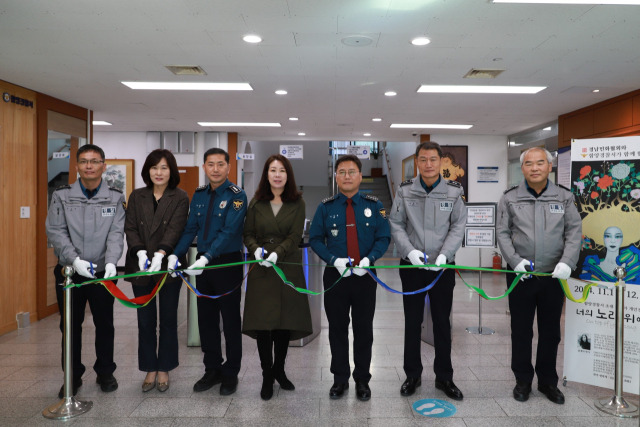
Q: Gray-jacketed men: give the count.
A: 3